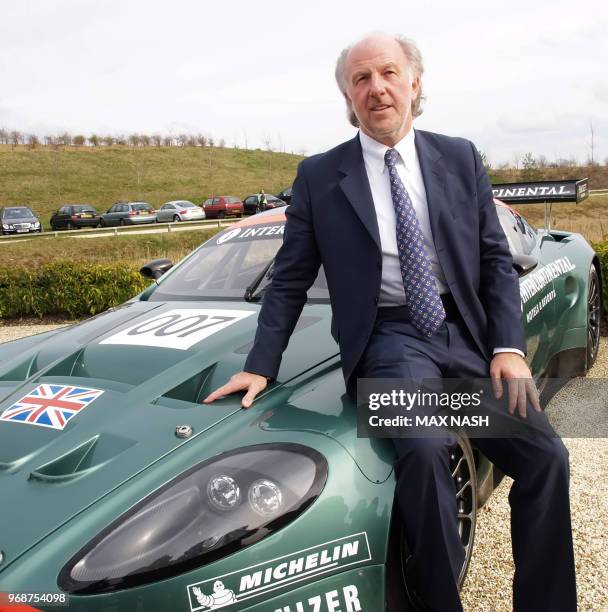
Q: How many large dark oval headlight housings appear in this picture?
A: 1